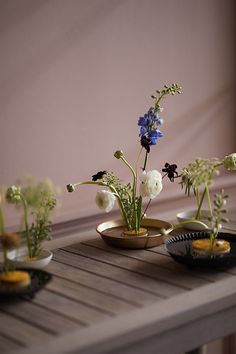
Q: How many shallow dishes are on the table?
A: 5